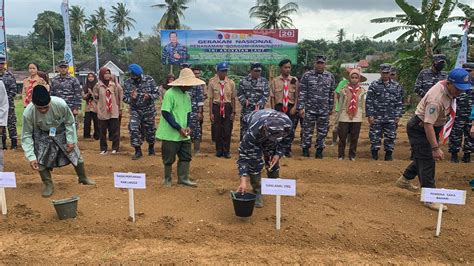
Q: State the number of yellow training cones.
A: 0